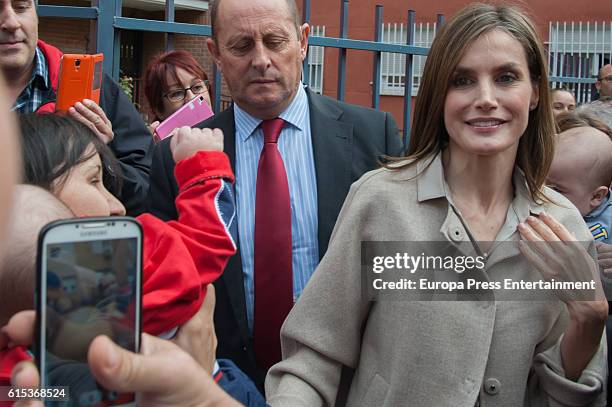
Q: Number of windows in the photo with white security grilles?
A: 3